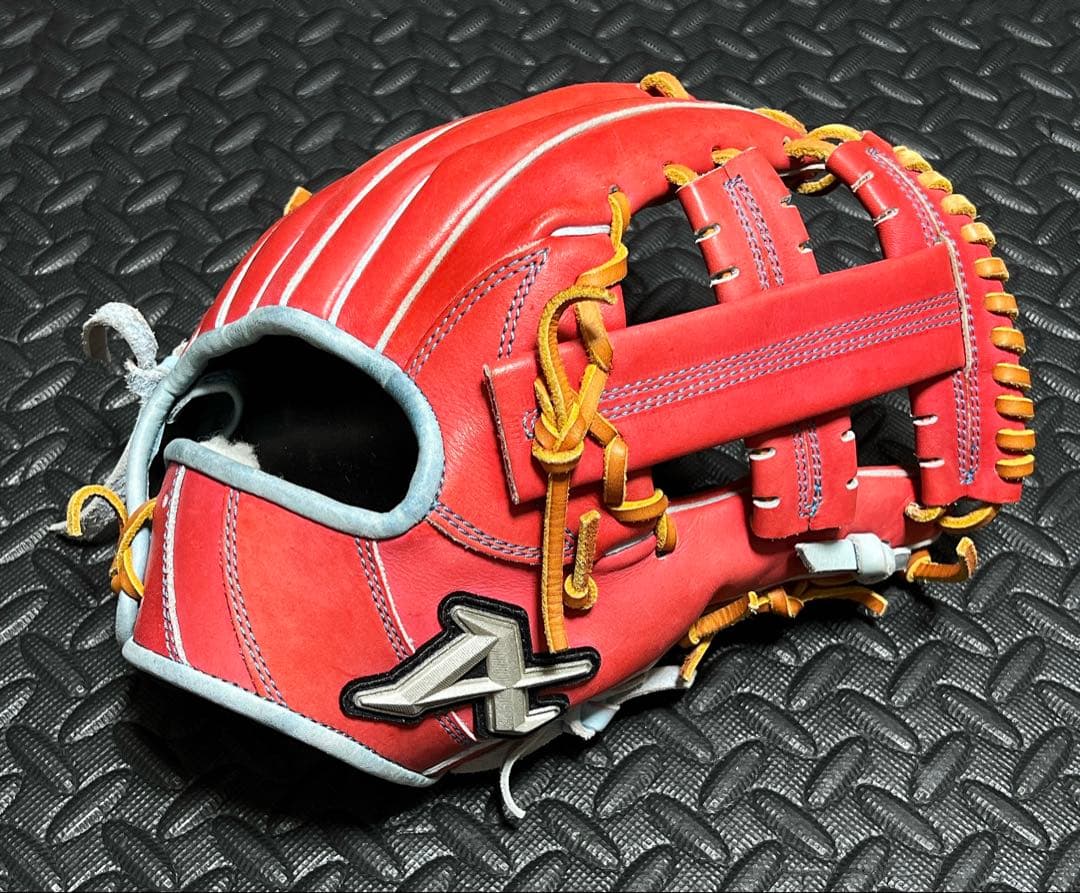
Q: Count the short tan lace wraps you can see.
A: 11